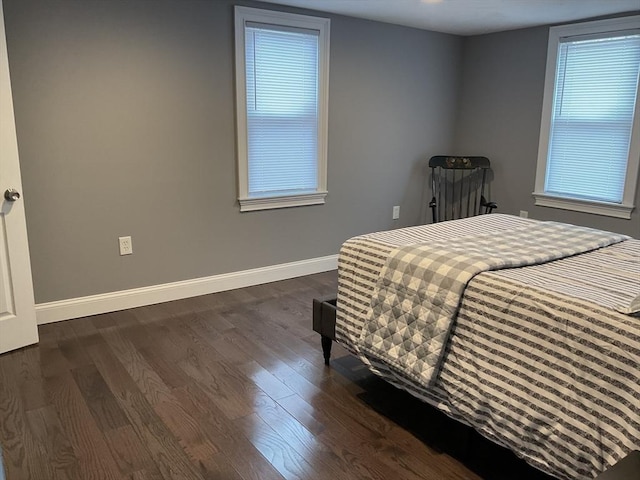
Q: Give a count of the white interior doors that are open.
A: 1